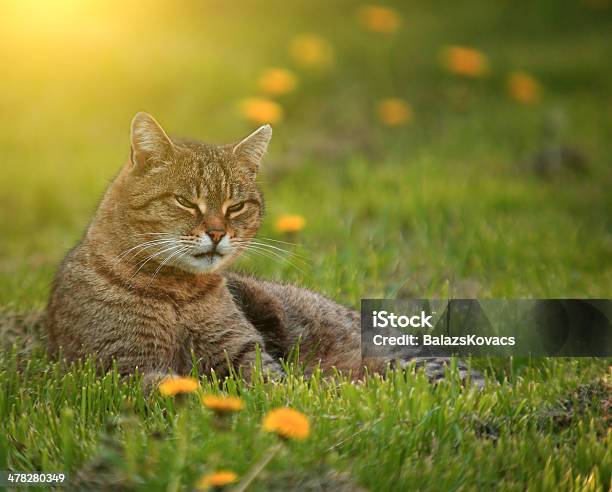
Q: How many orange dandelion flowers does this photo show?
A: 12